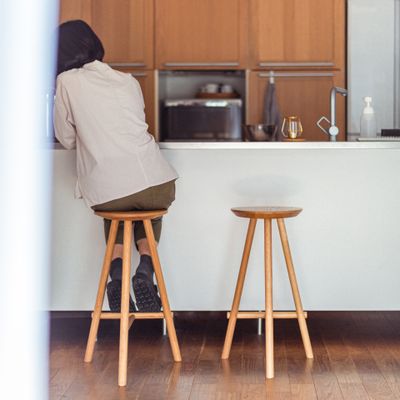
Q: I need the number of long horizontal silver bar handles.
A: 5